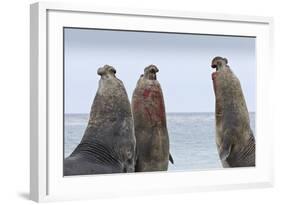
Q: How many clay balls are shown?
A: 0